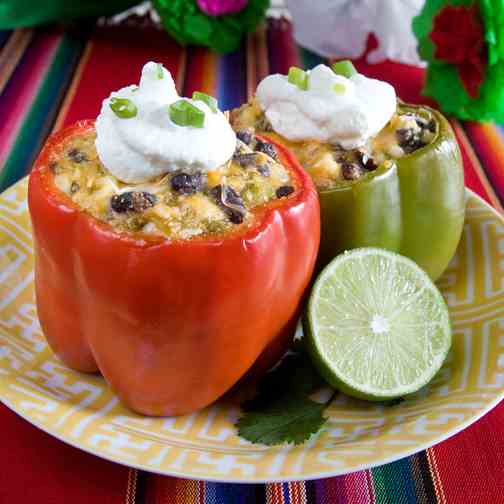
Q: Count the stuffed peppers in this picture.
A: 2